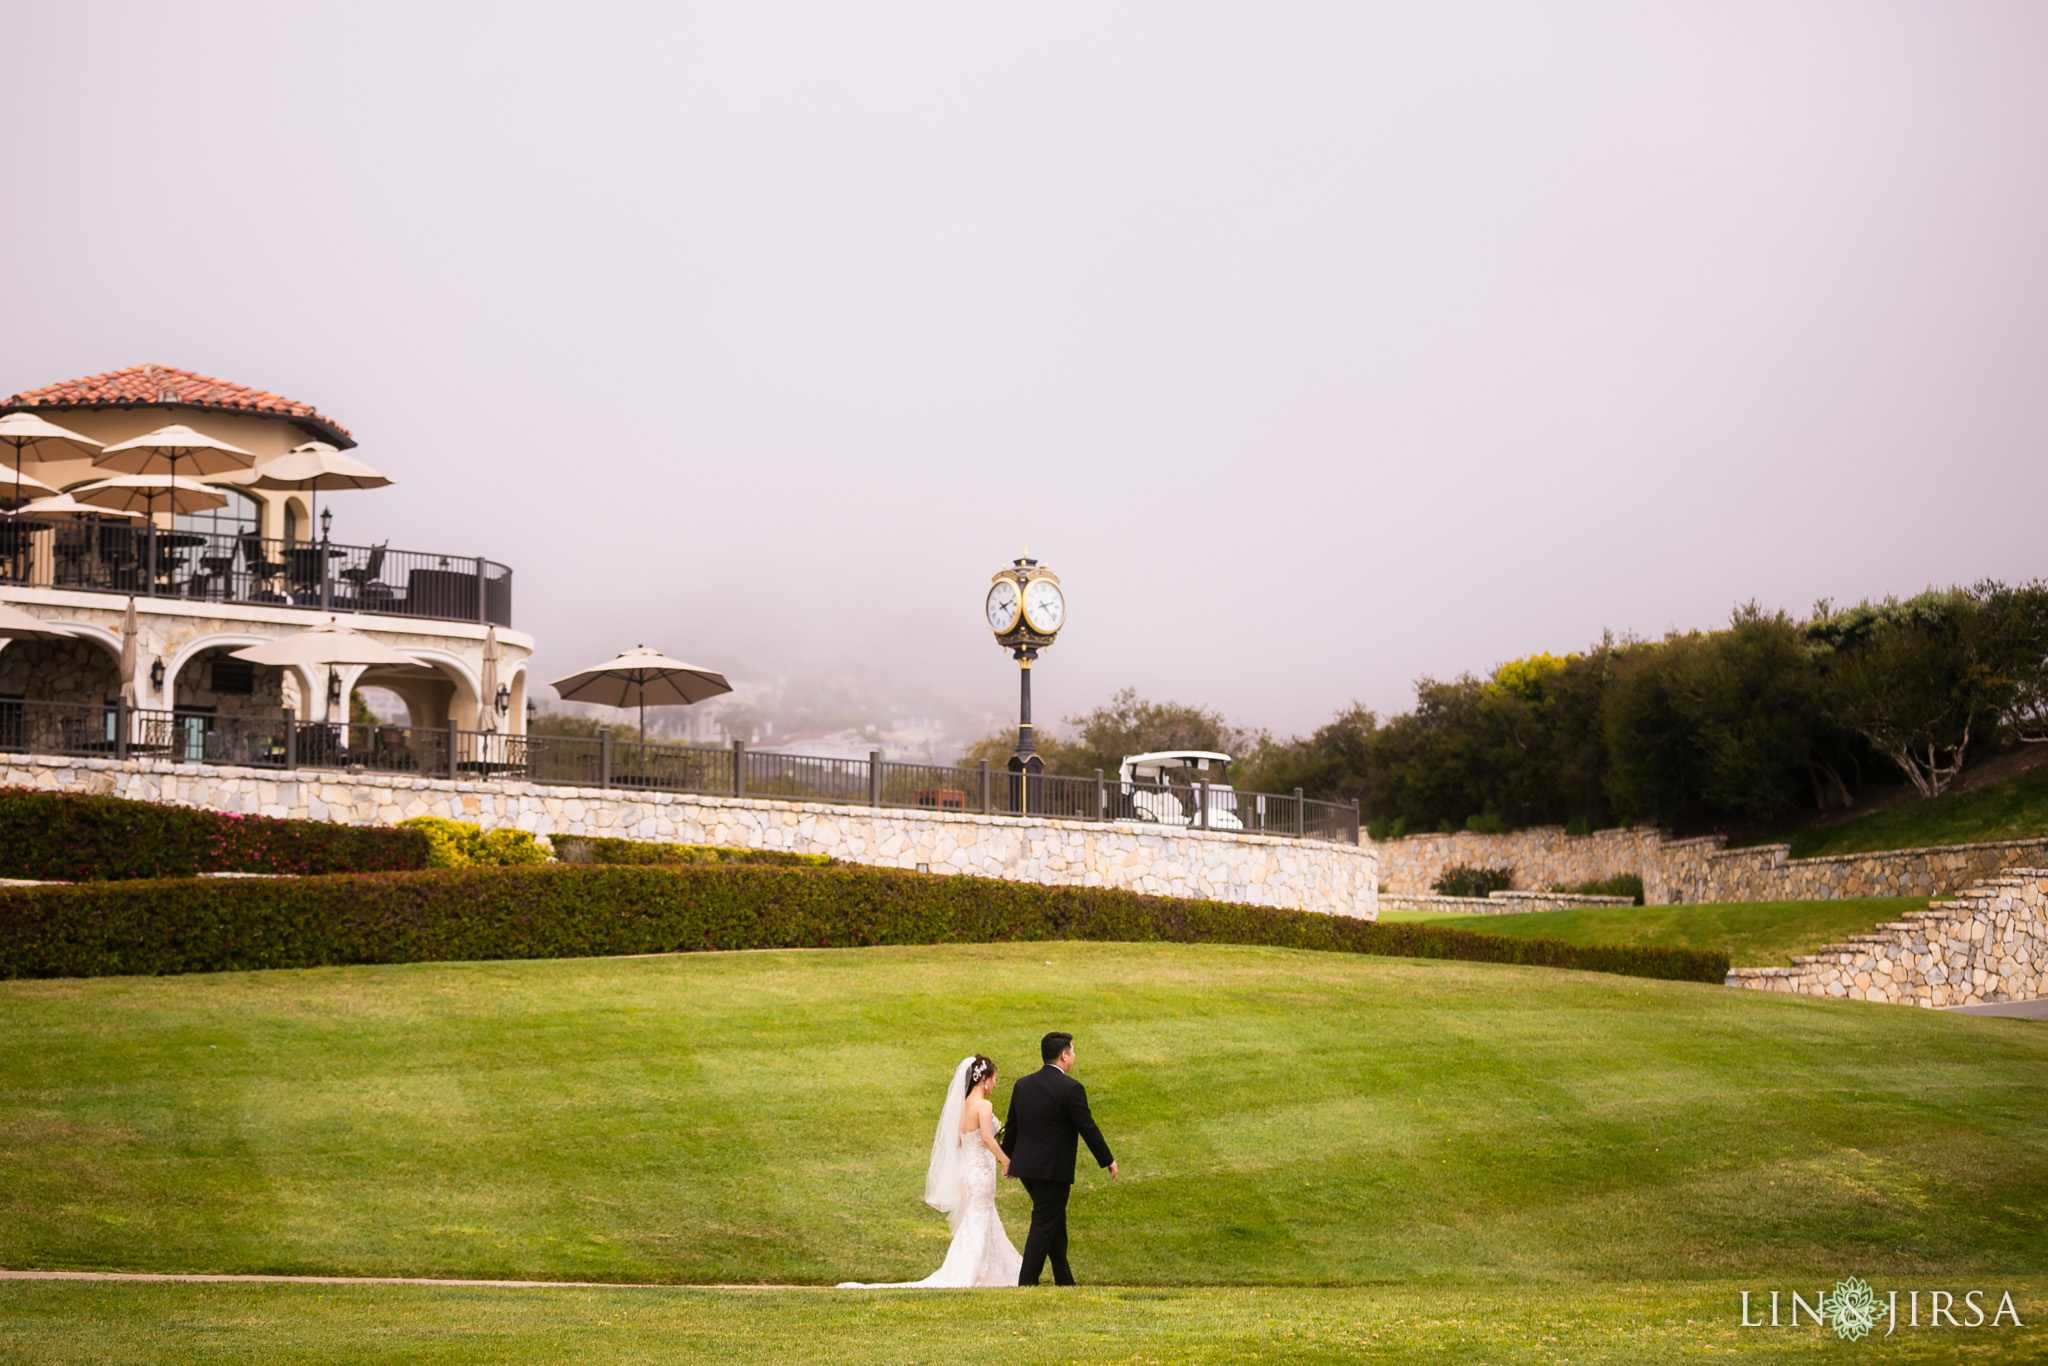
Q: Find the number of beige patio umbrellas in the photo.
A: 11